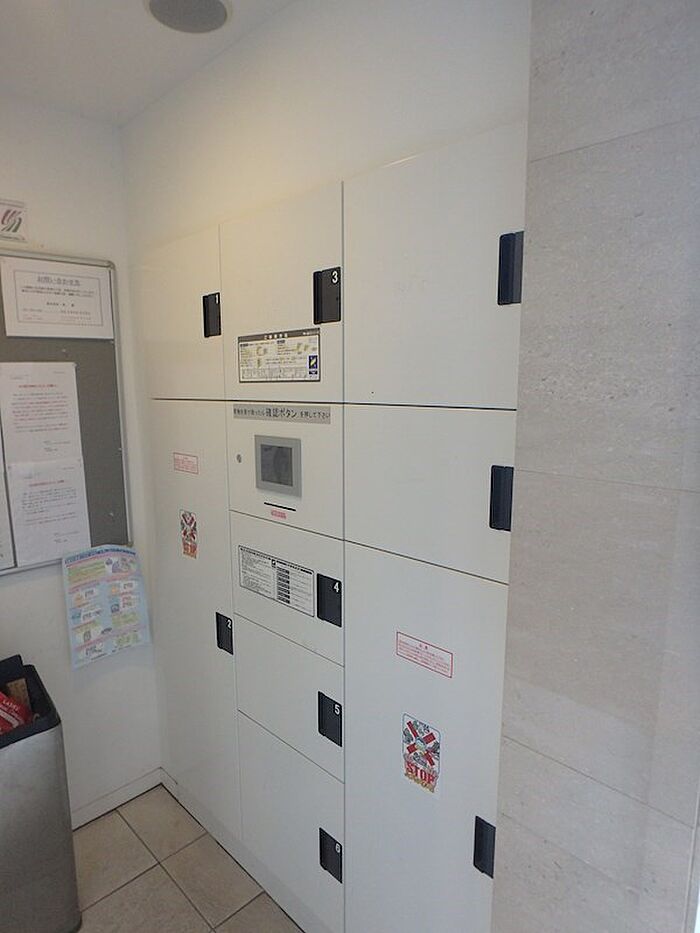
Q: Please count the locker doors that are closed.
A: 9